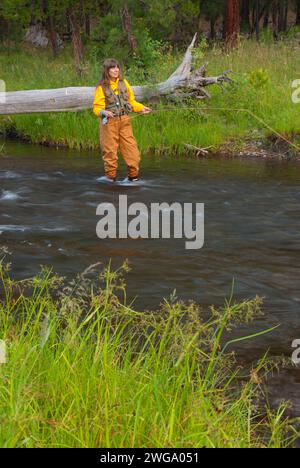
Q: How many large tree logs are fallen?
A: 1